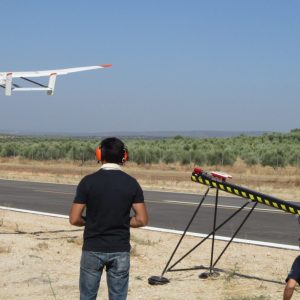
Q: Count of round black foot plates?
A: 2